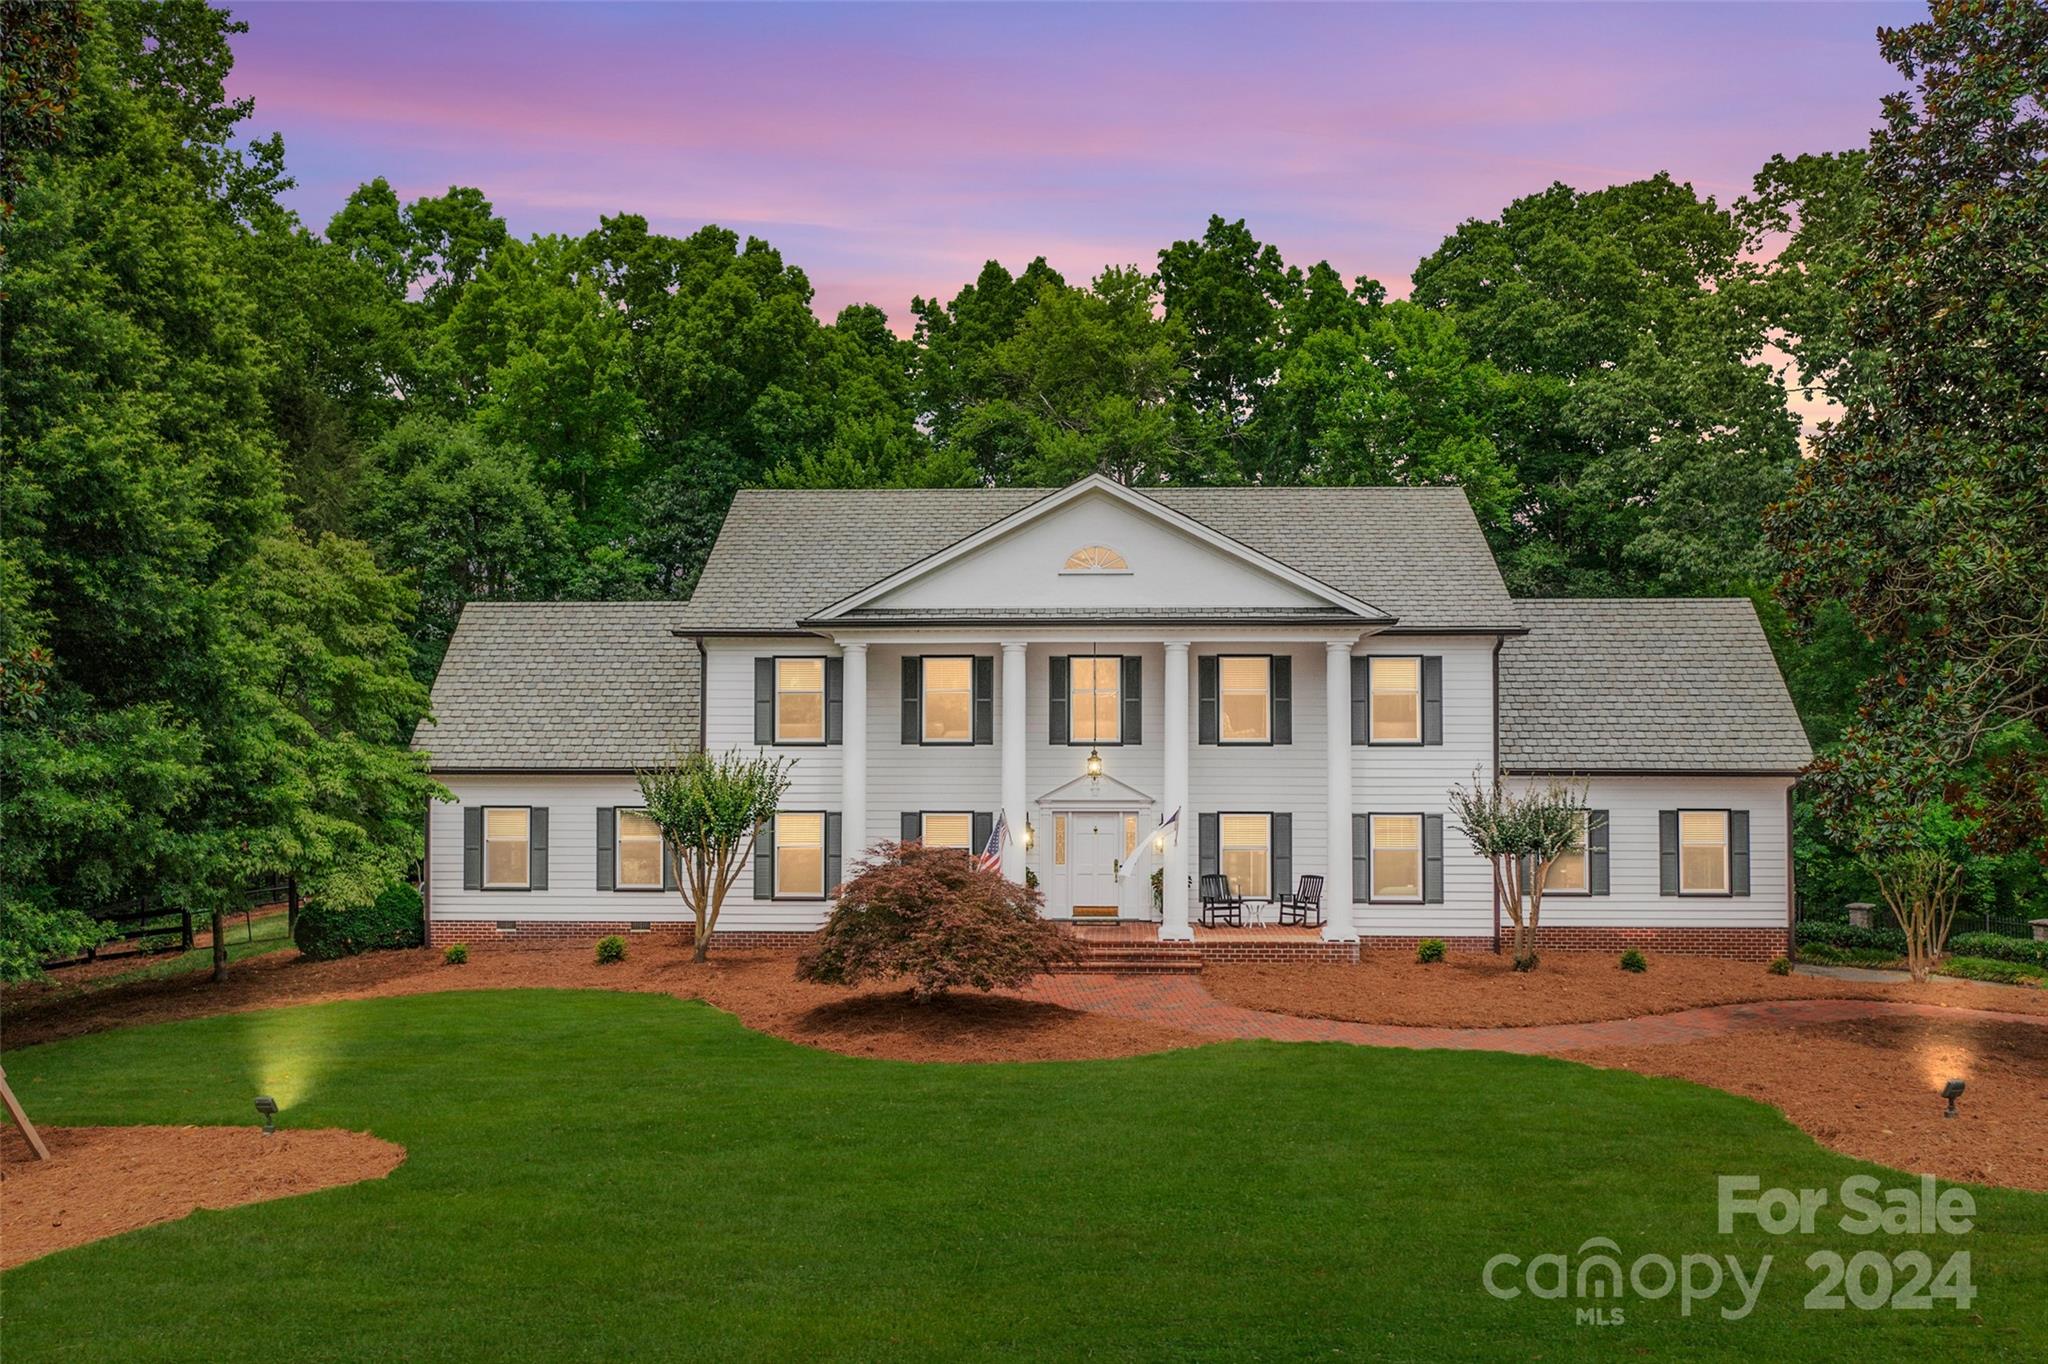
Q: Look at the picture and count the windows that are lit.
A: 14